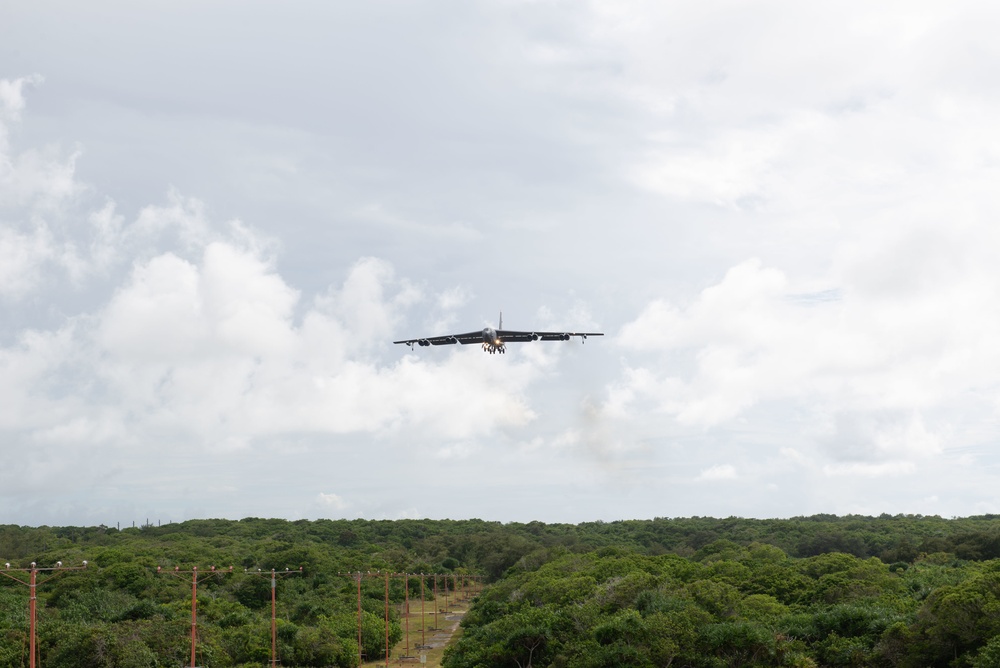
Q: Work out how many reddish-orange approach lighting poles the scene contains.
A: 14